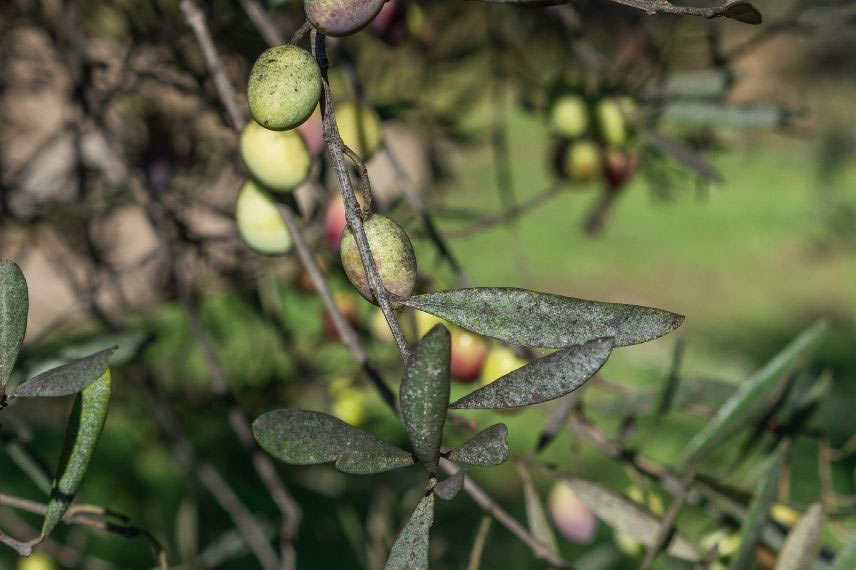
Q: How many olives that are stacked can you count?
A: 3